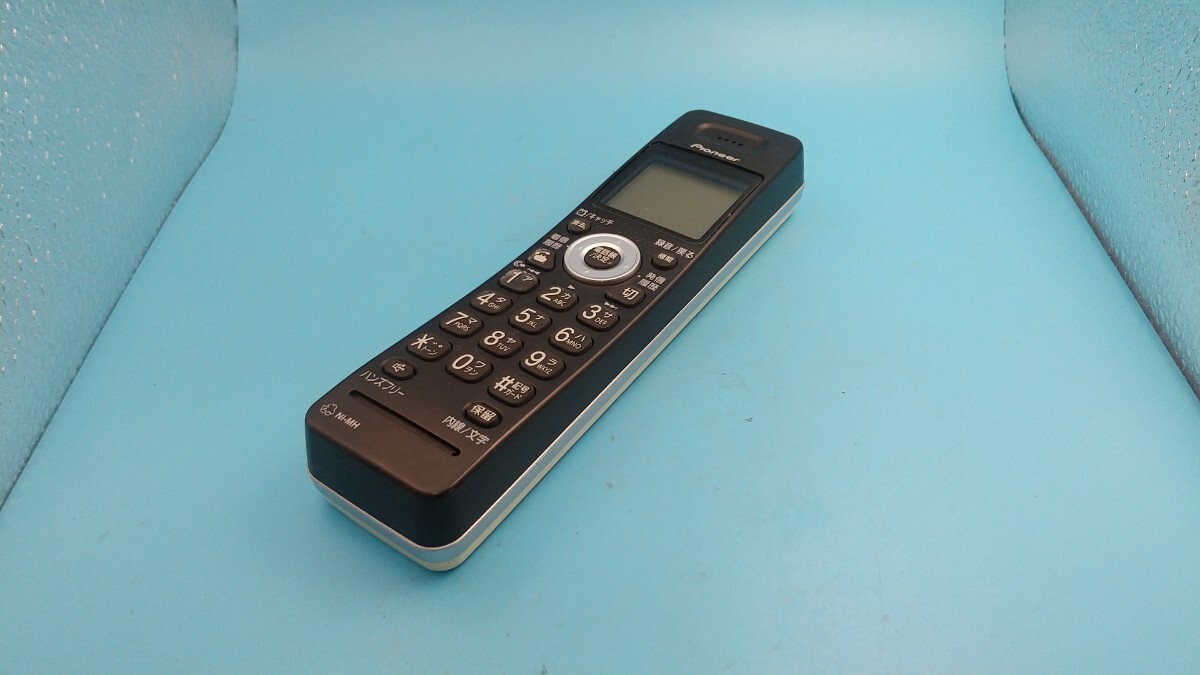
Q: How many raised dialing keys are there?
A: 12